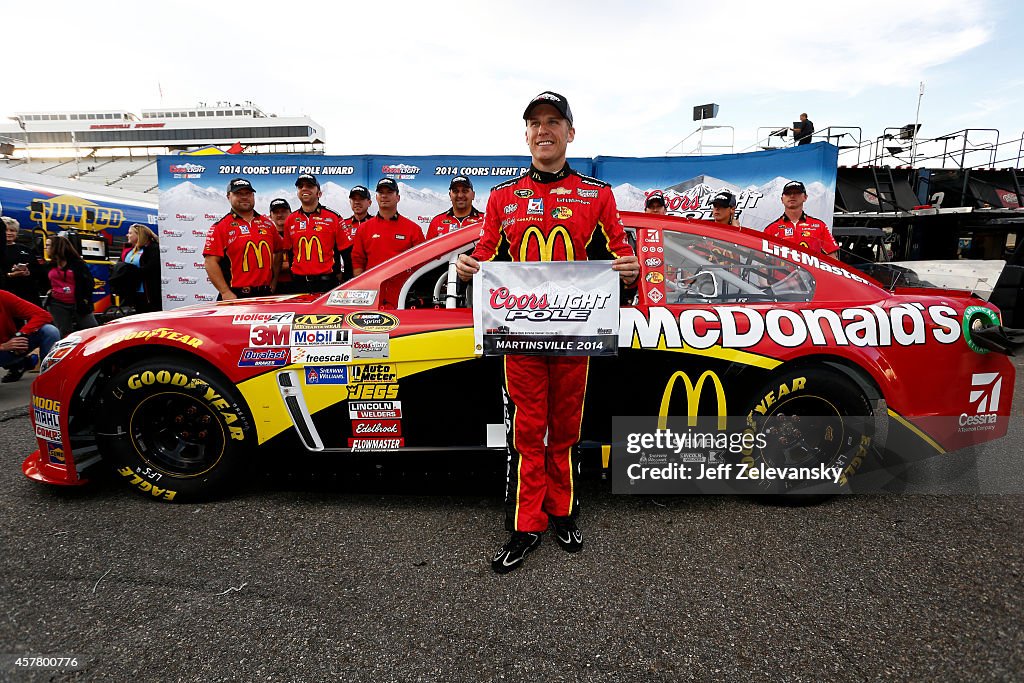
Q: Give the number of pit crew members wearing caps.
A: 9